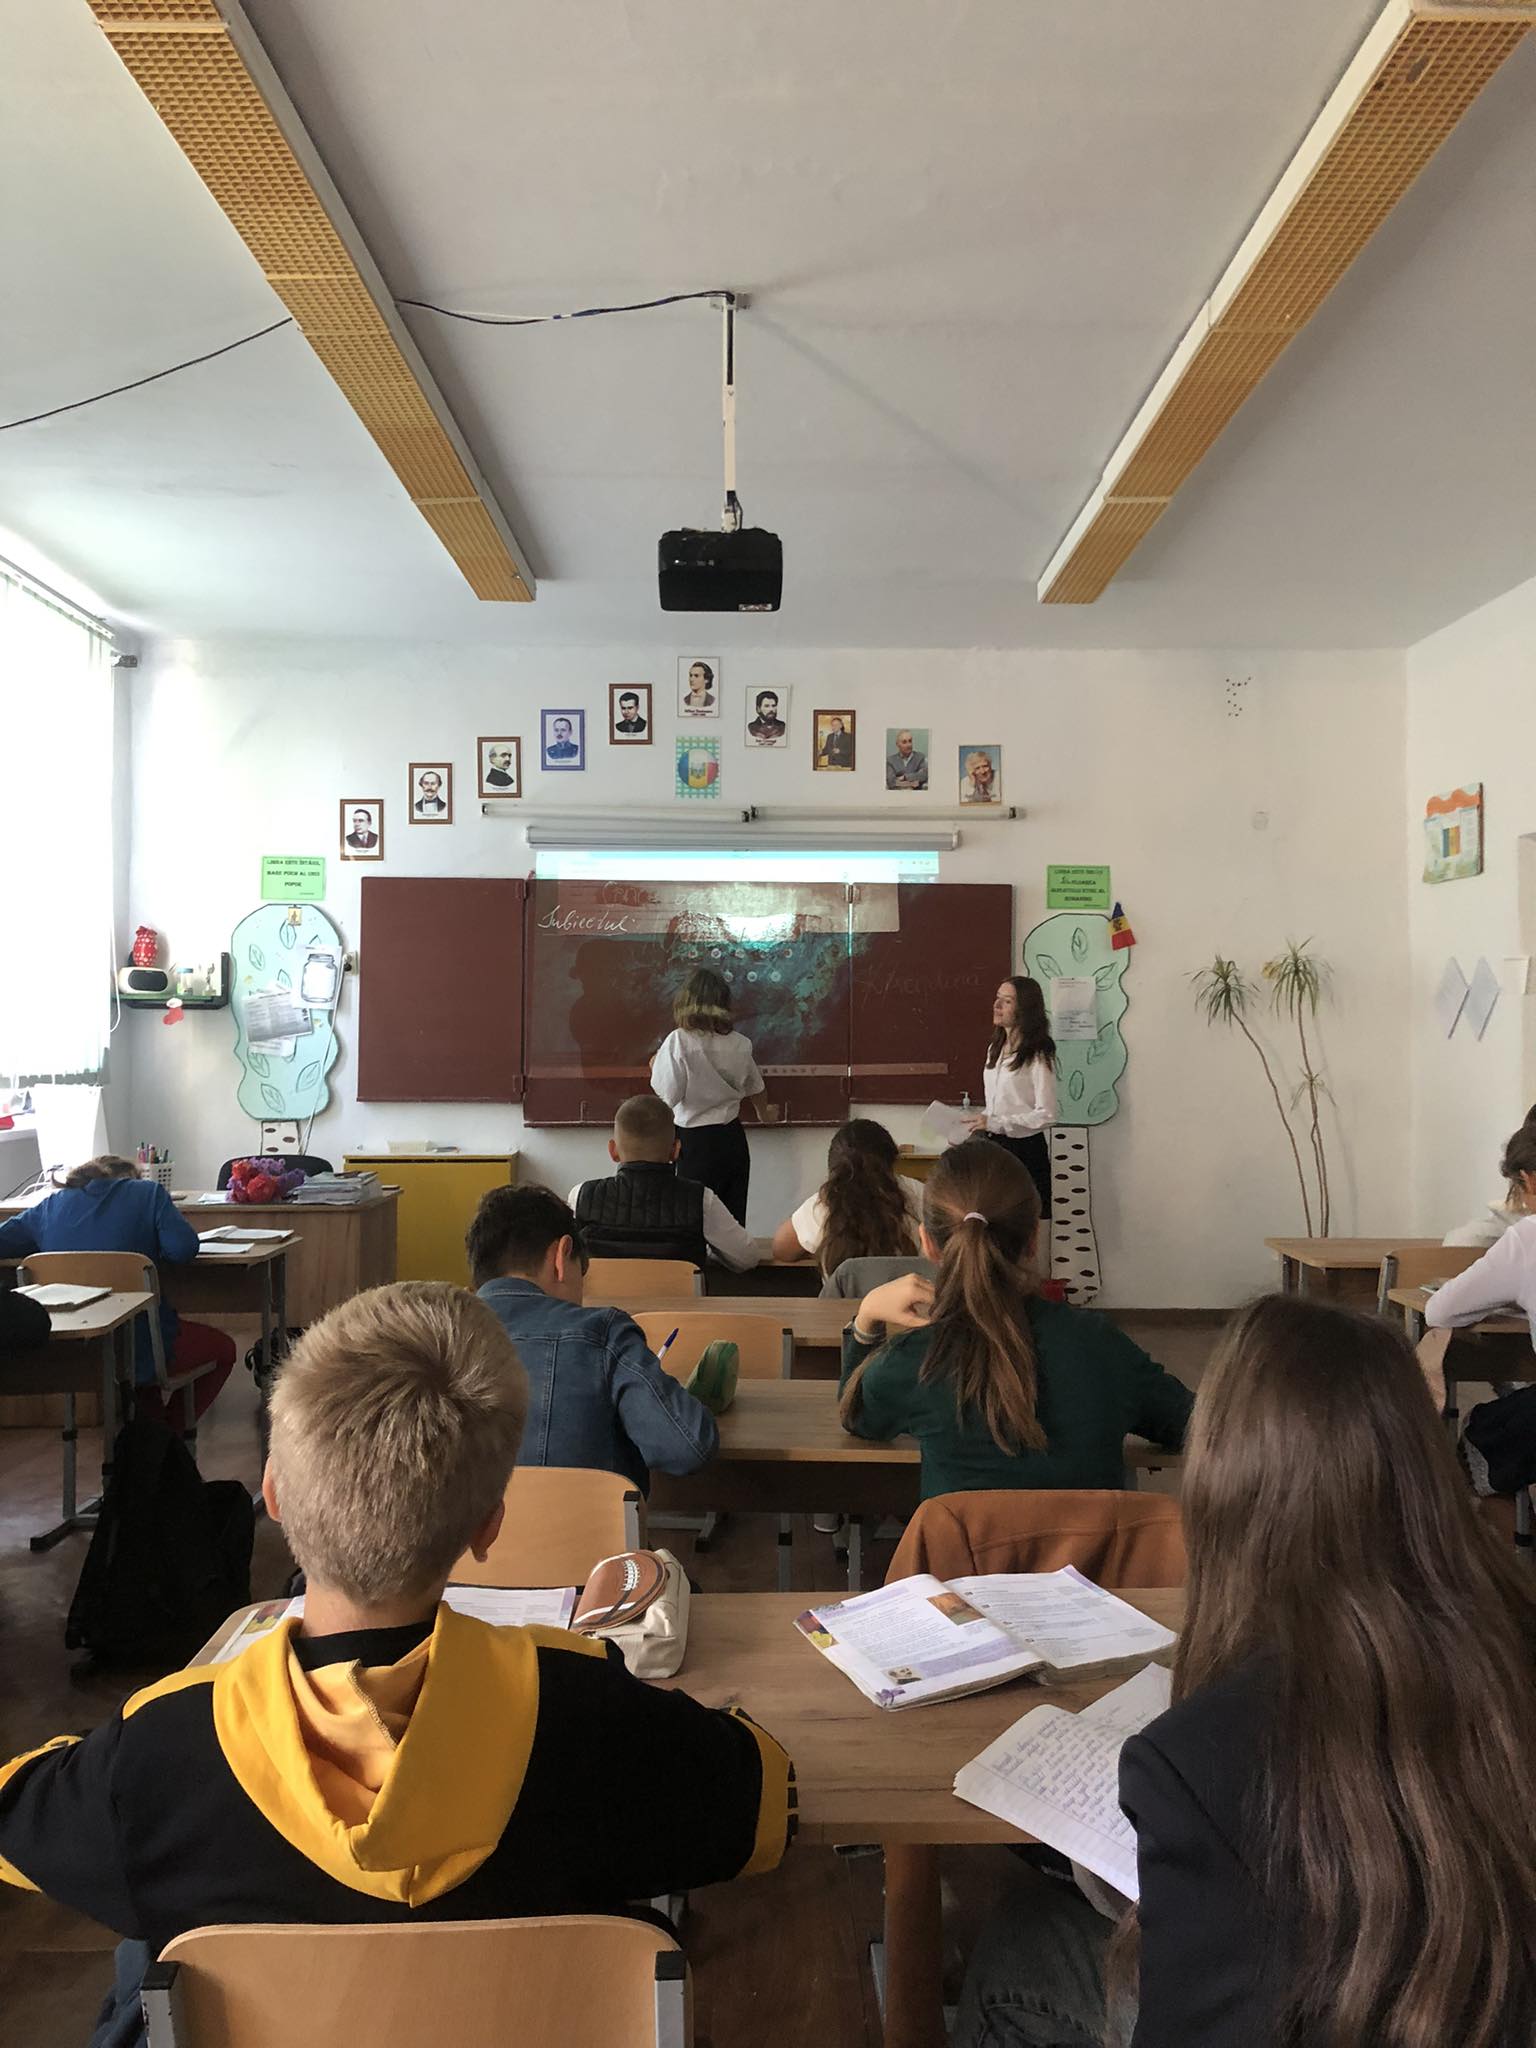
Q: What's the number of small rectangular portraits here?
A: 10